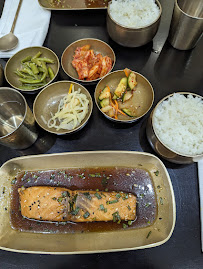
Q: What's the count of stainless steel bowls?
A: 6